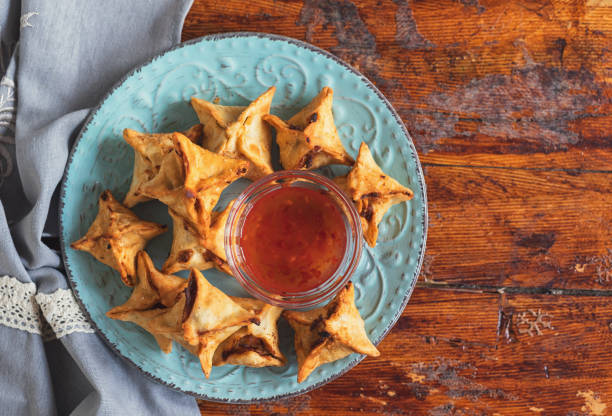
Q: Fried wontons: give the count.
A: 11